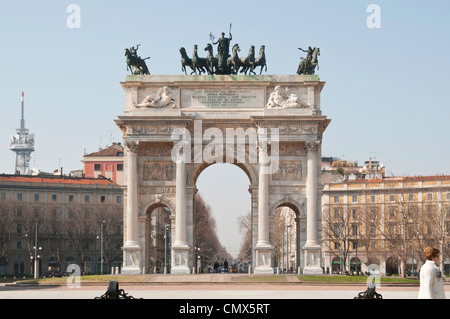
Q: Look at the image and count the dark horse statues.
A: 8